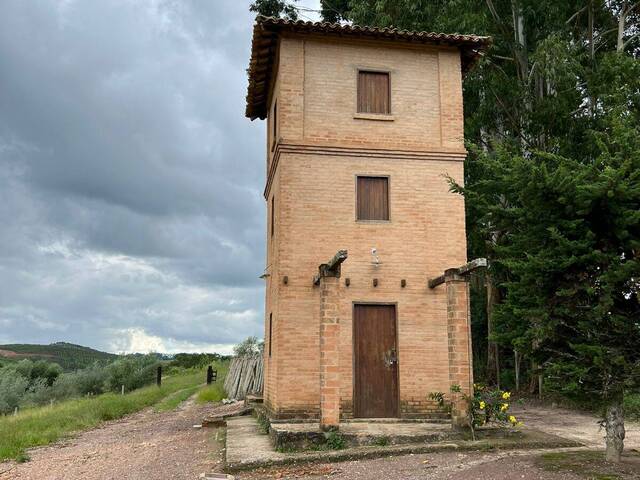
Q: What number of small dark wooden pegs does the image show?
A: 4